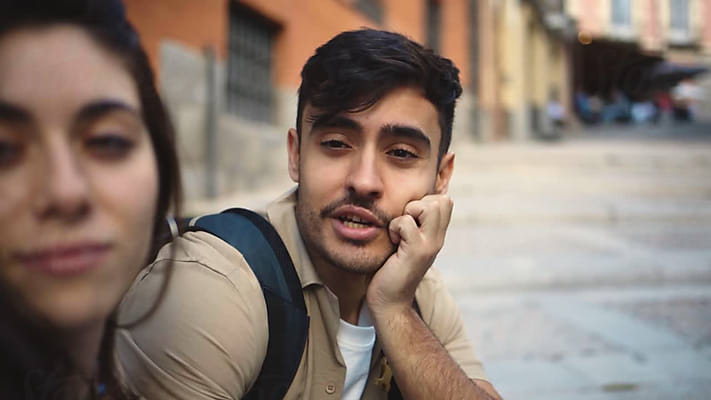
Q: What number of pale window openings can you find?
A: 2